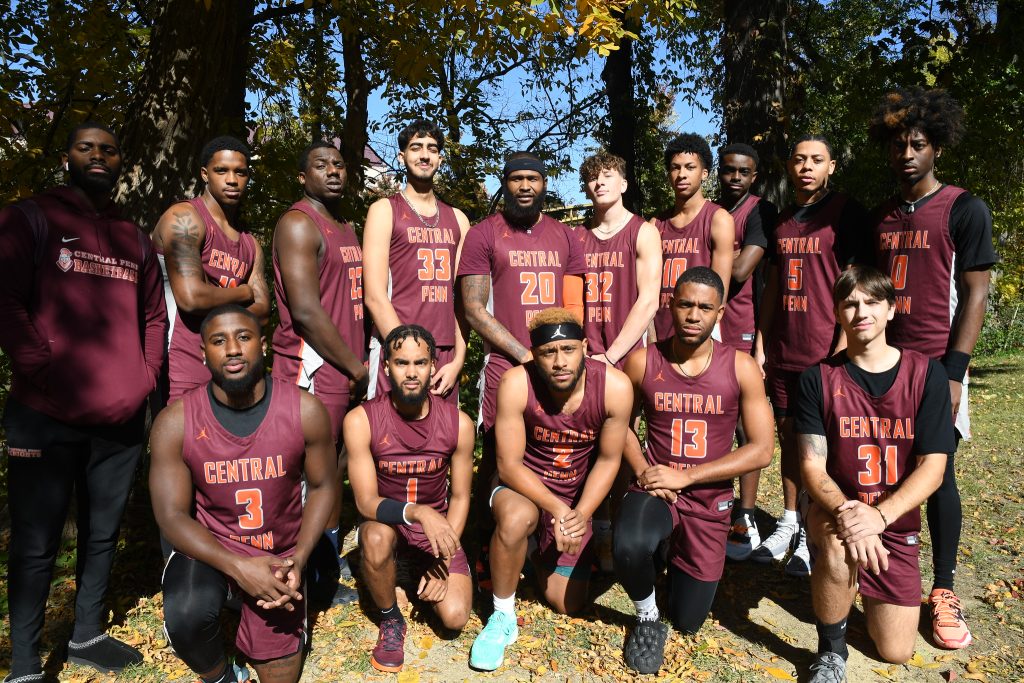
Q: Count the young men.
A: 15